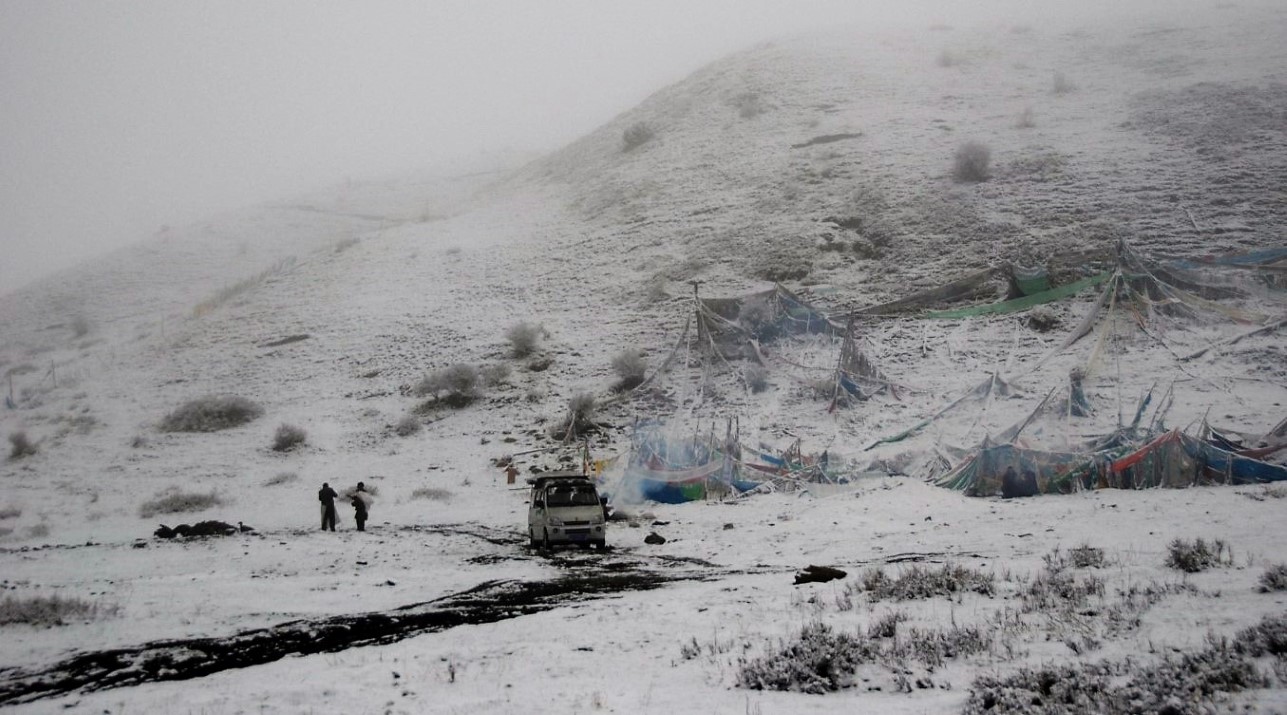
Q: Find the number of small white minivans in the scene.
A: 1